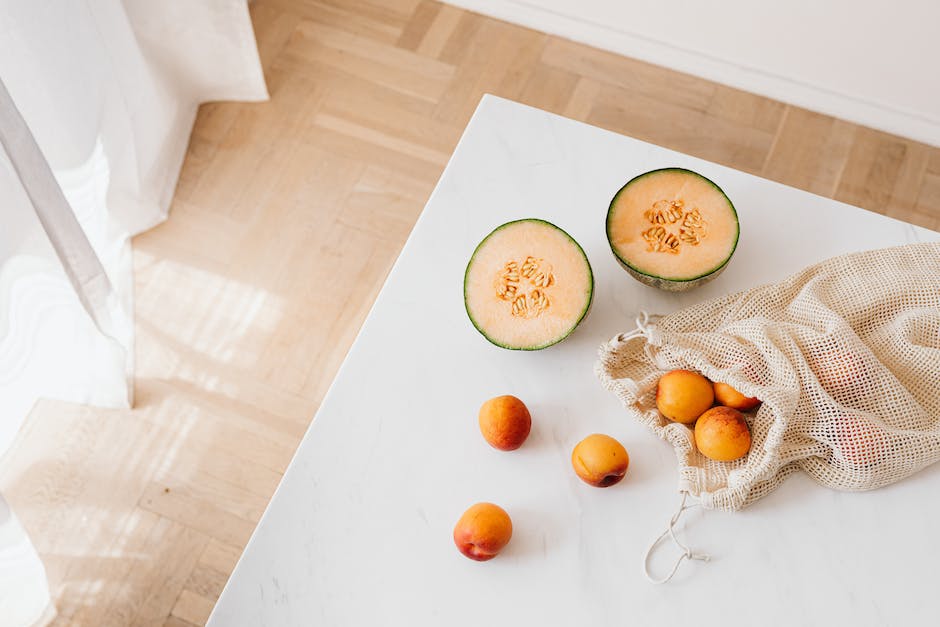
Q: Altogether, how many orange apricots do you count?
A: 6